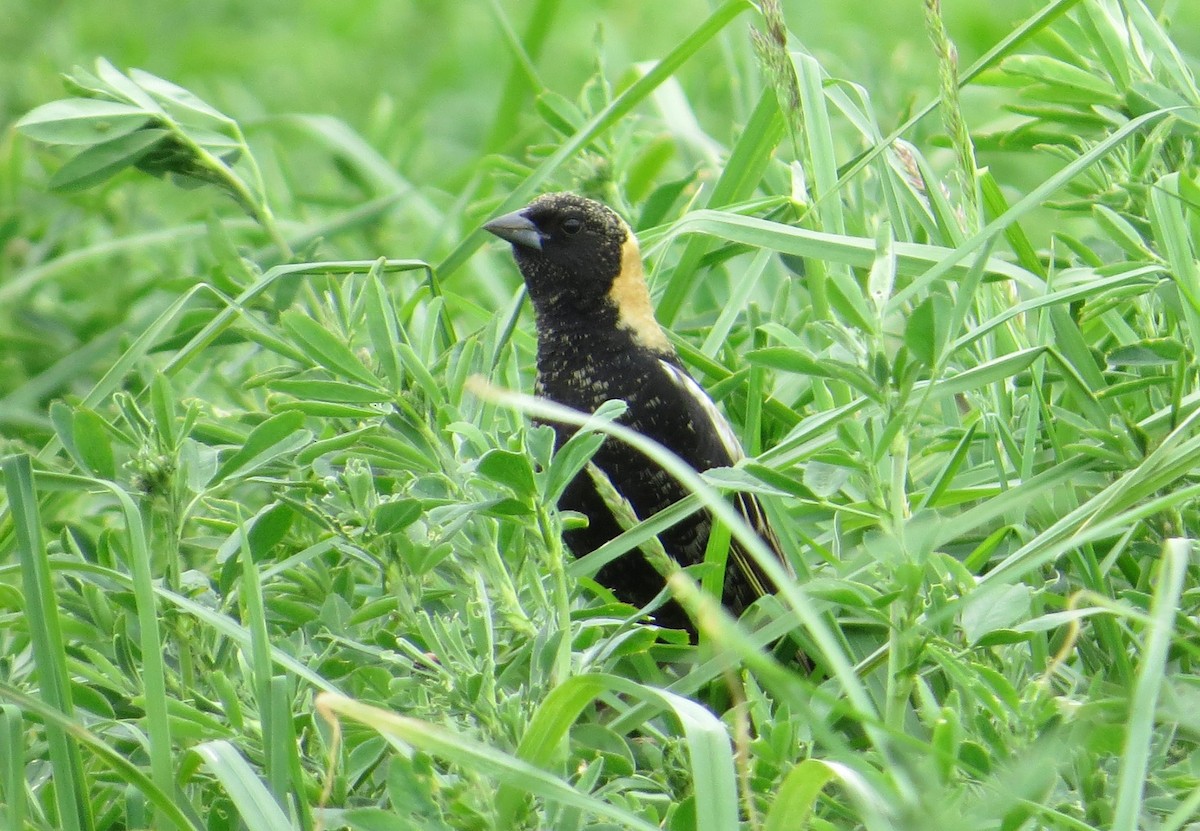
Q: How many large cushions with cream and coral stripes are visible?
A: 0